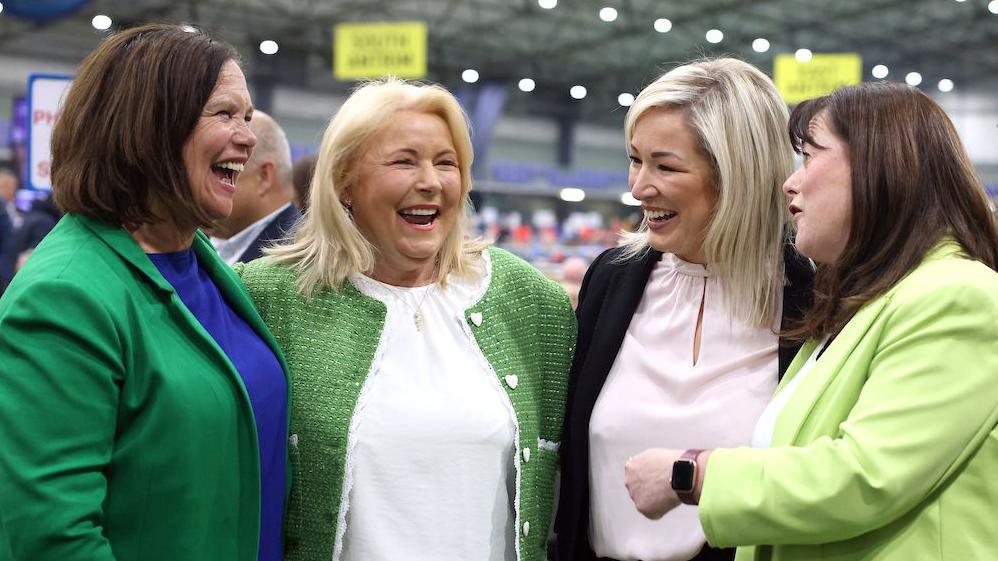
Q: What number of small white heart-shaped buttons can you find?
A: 4